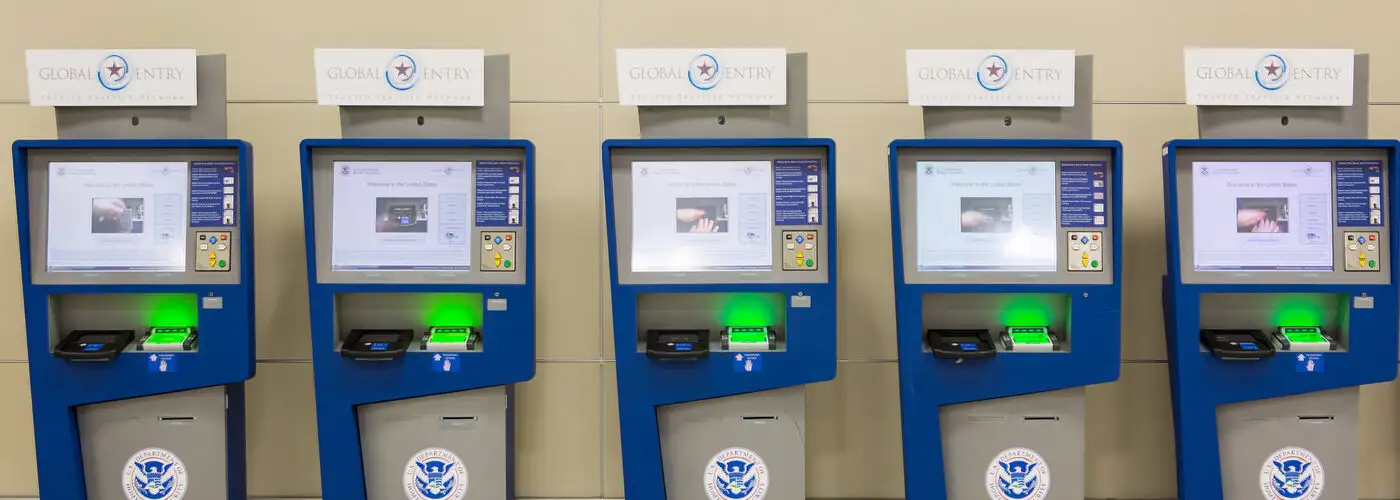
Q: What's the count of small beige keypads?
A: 5